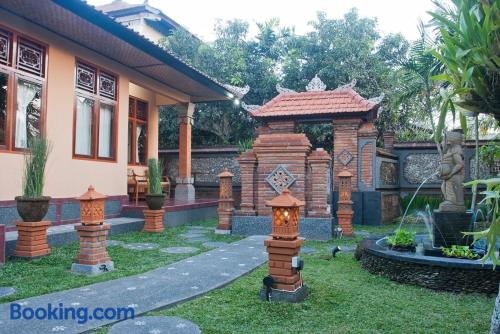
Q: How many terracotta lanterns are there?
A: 4